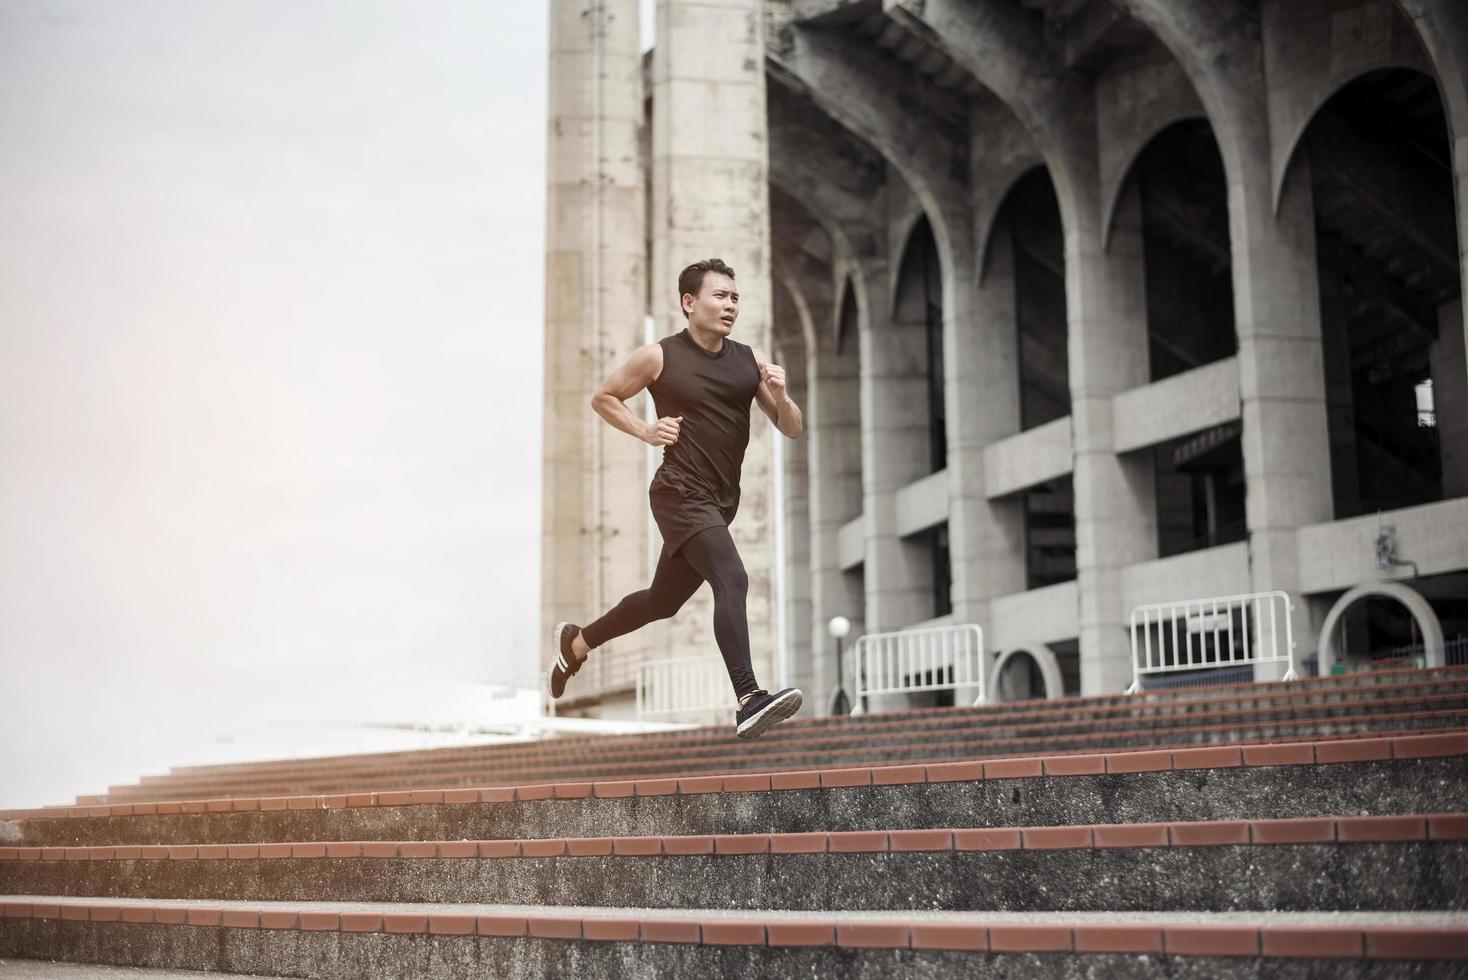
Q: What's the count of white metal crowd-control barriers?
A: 3